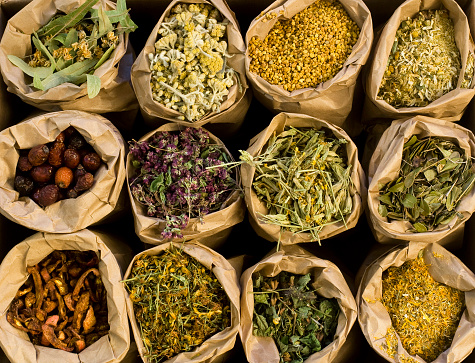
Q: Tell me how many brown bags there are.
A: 12